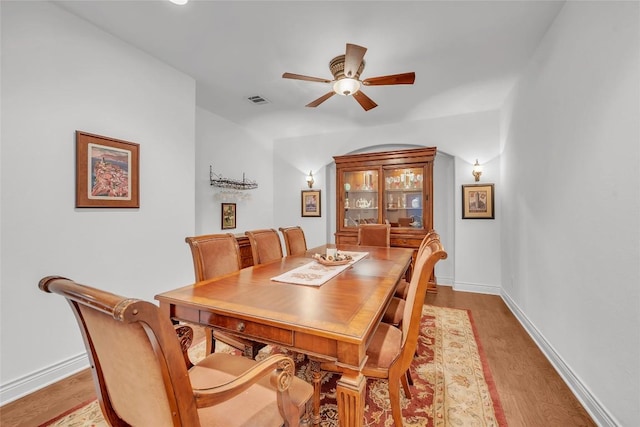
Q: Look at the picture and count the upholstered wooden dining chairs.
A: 8